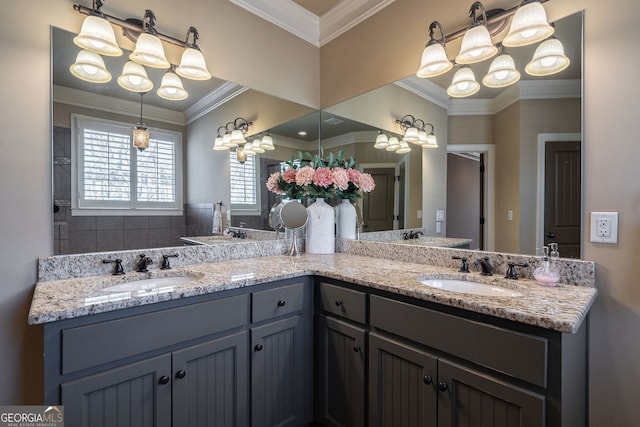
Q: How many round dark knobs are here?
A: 8